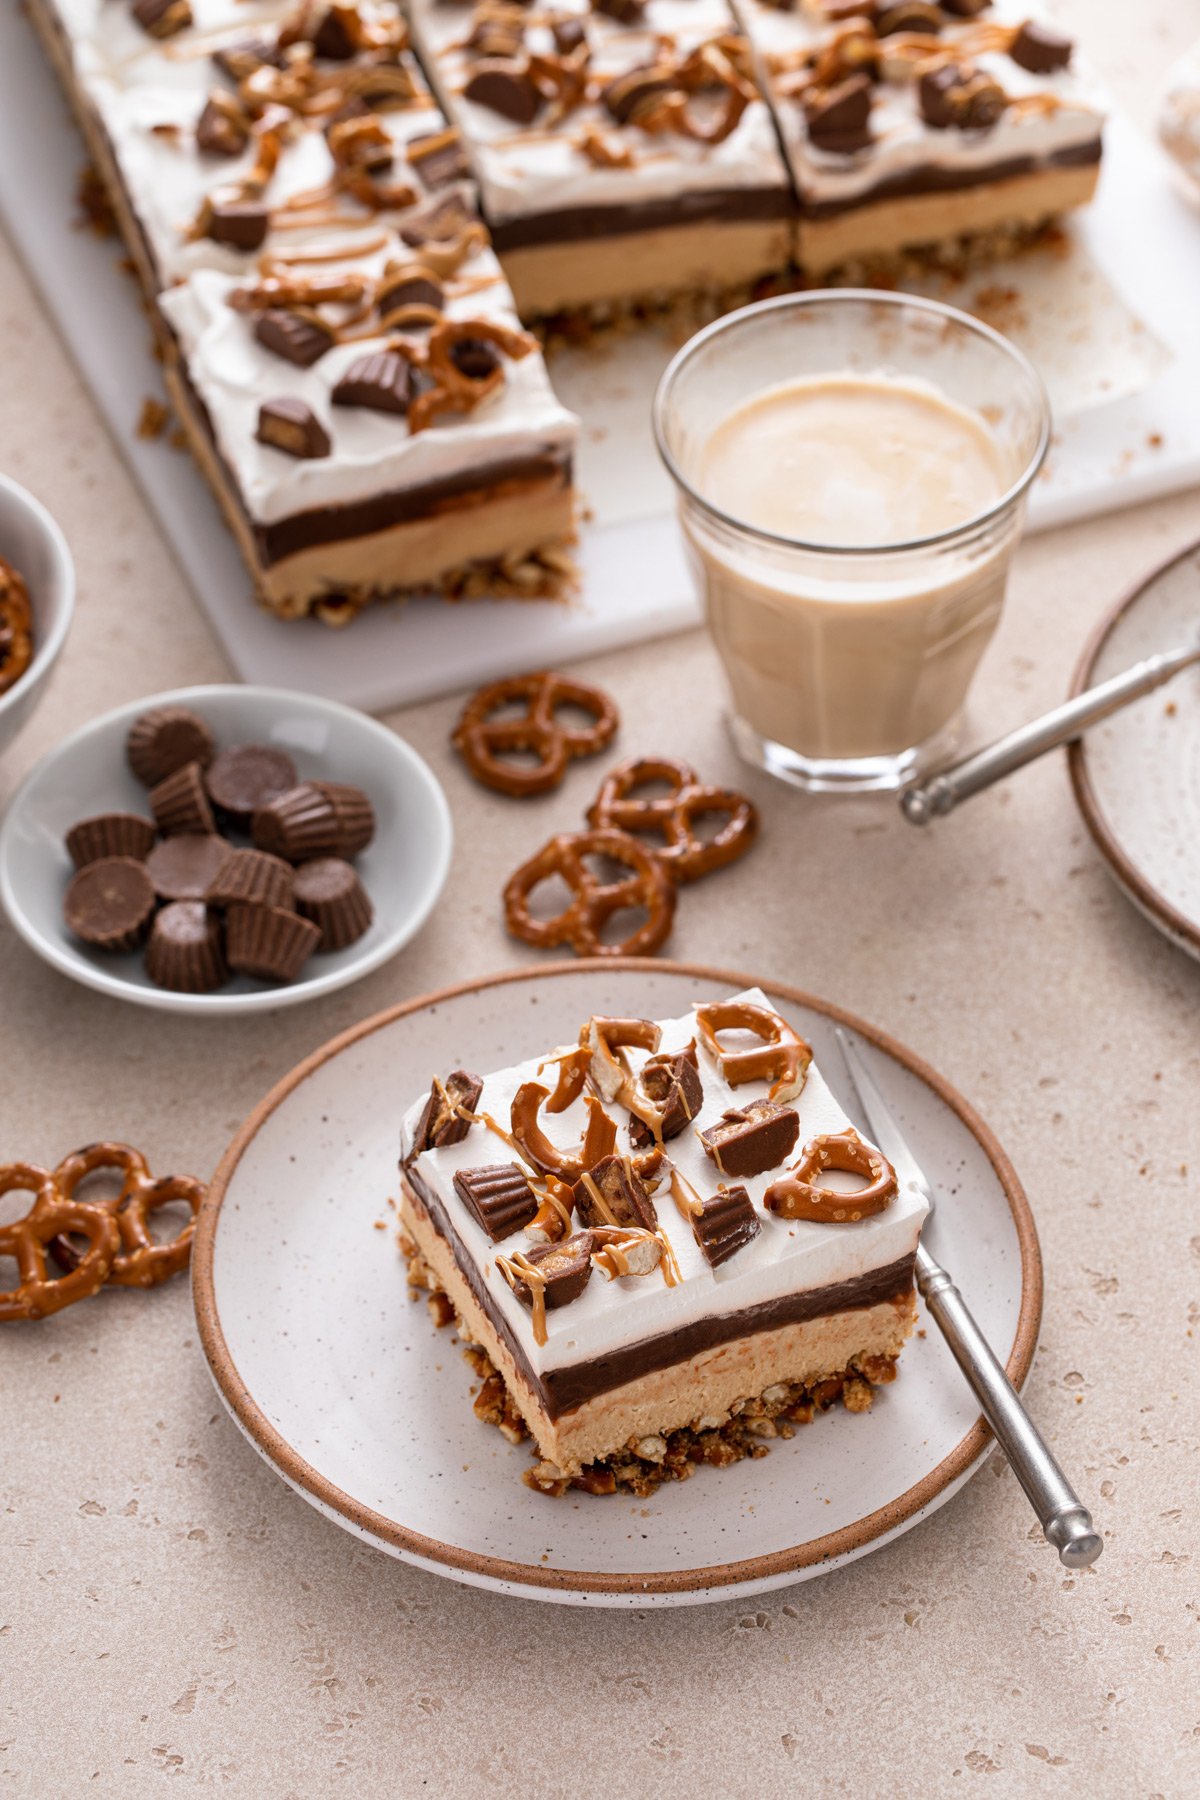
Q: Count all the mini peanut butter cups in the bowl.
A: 12